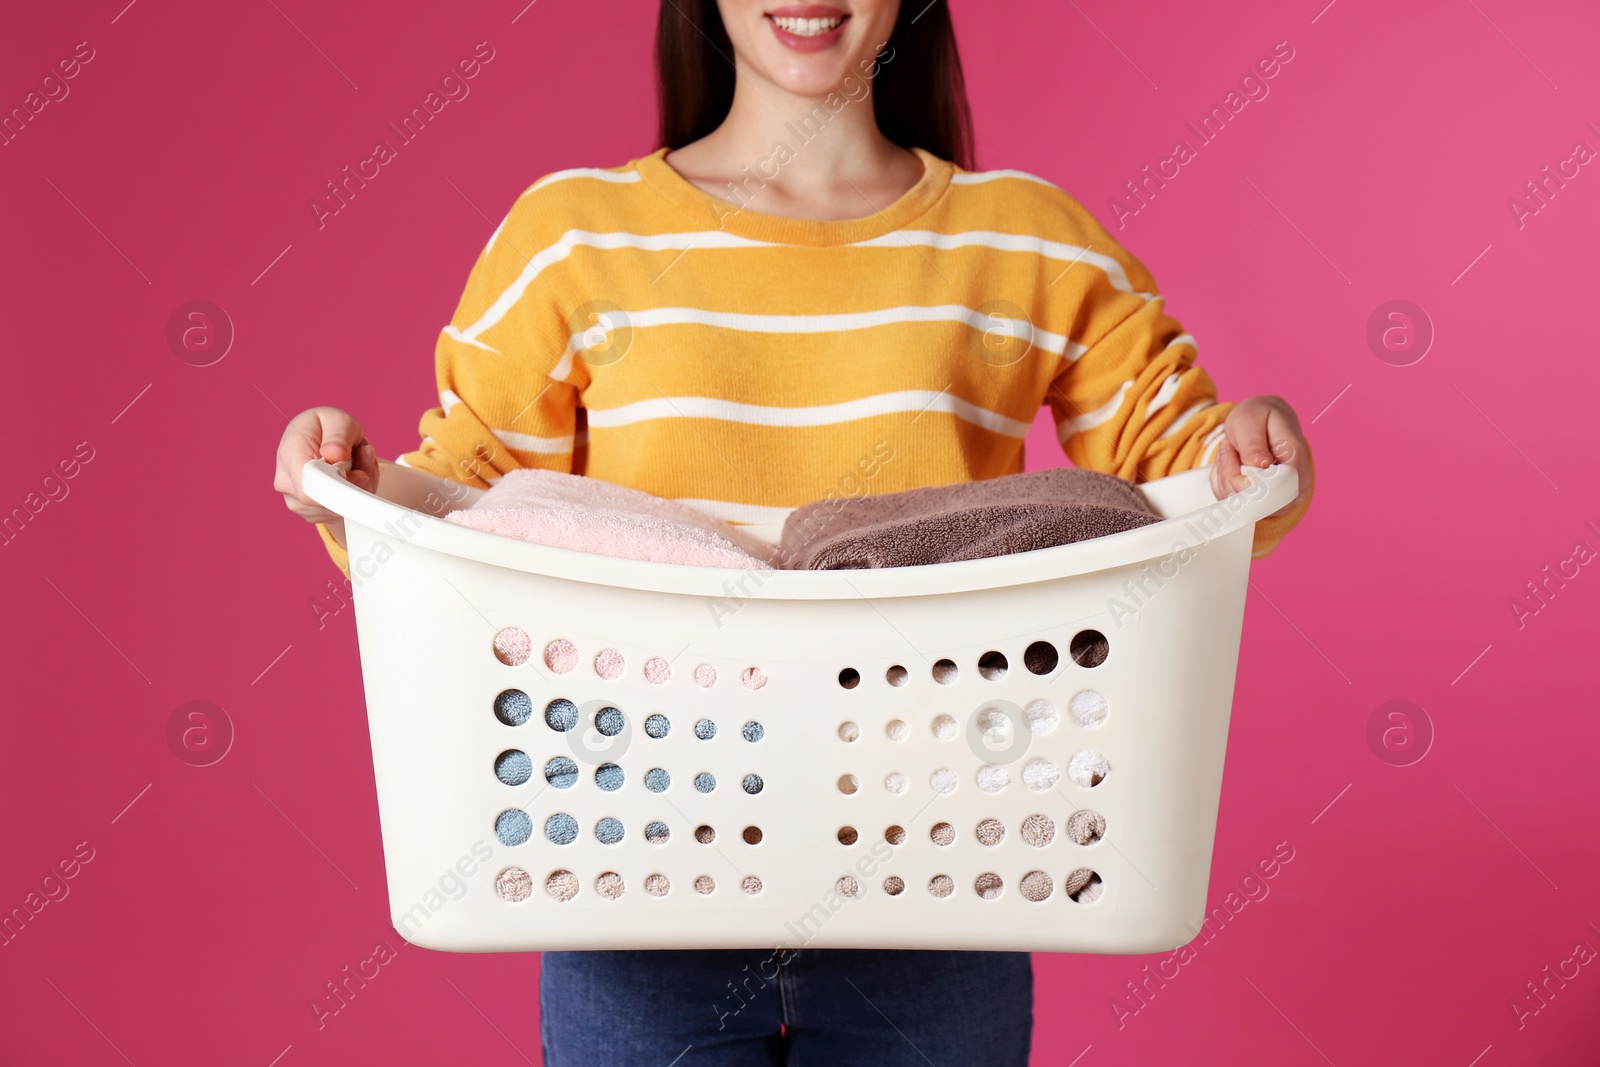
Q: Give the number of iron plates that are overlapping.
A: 0